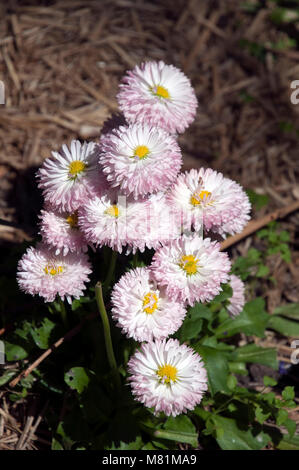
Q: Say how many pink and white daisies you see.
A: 11